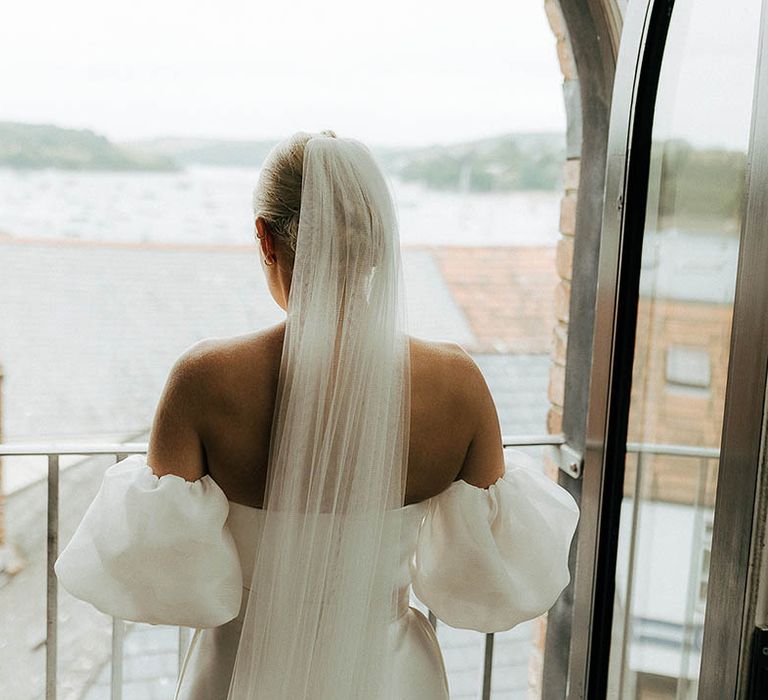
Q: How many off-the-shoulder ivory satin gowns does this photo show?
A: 1